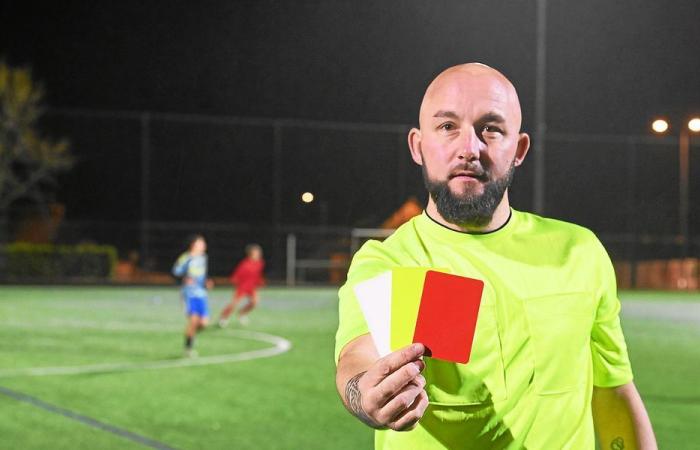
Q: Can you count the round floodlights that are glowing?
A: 3